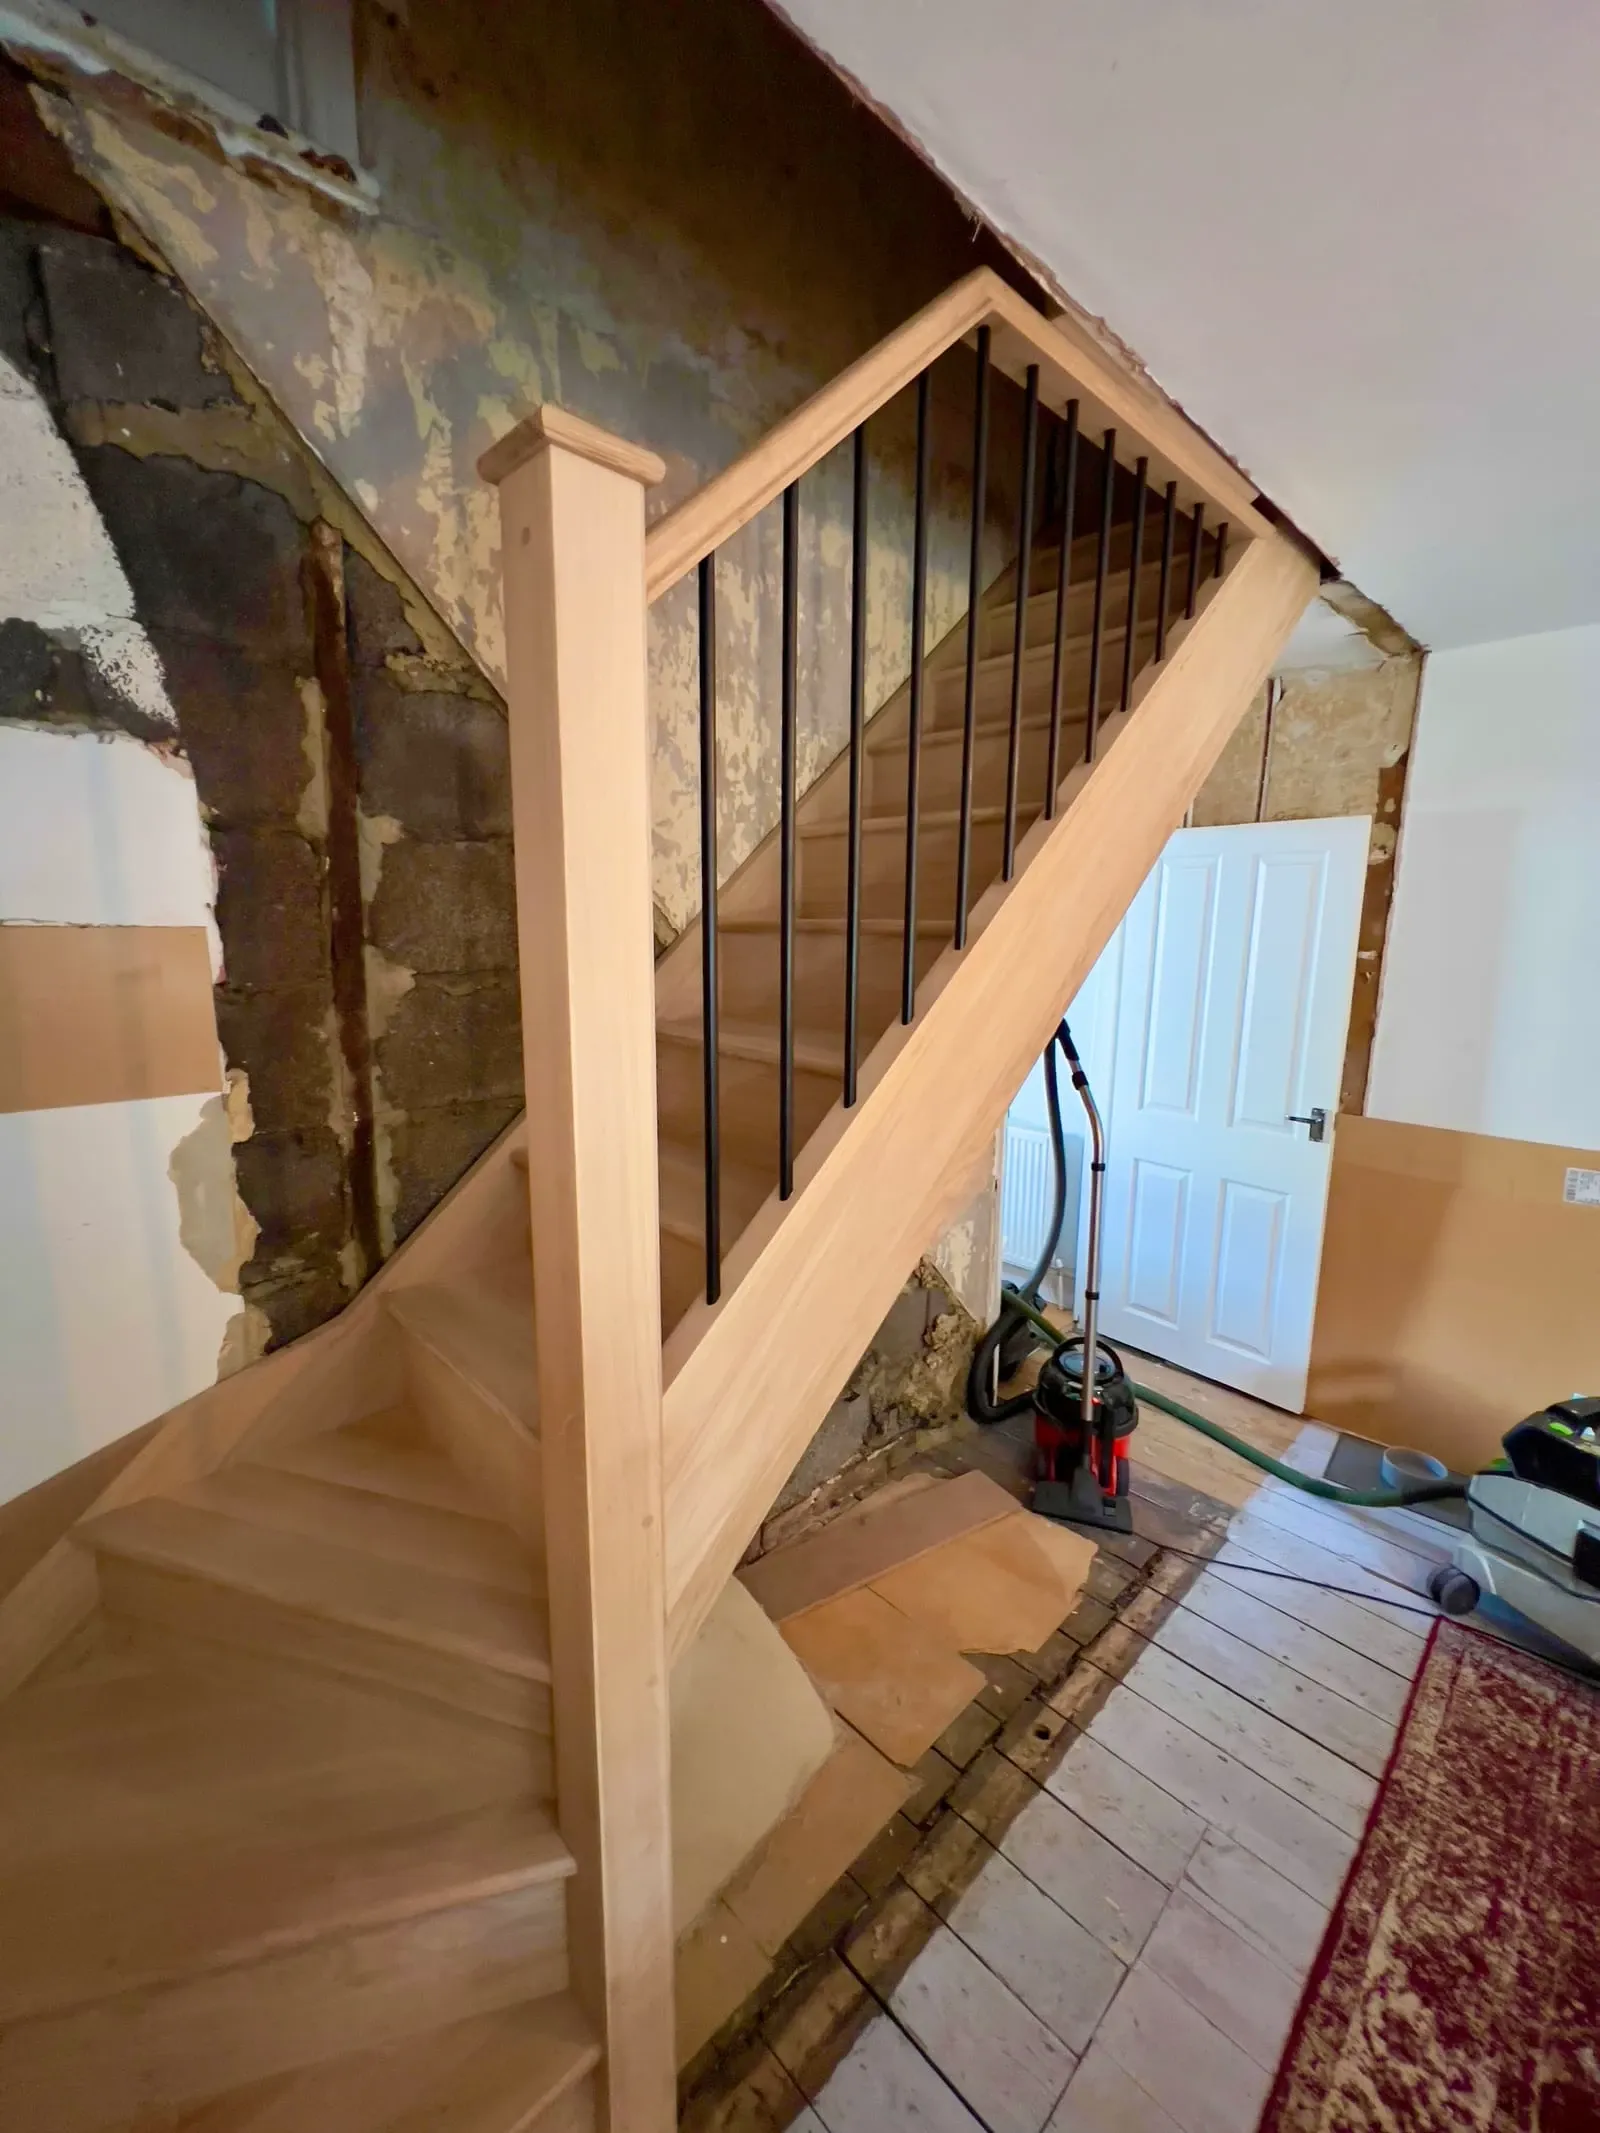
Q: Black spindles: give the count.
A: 12